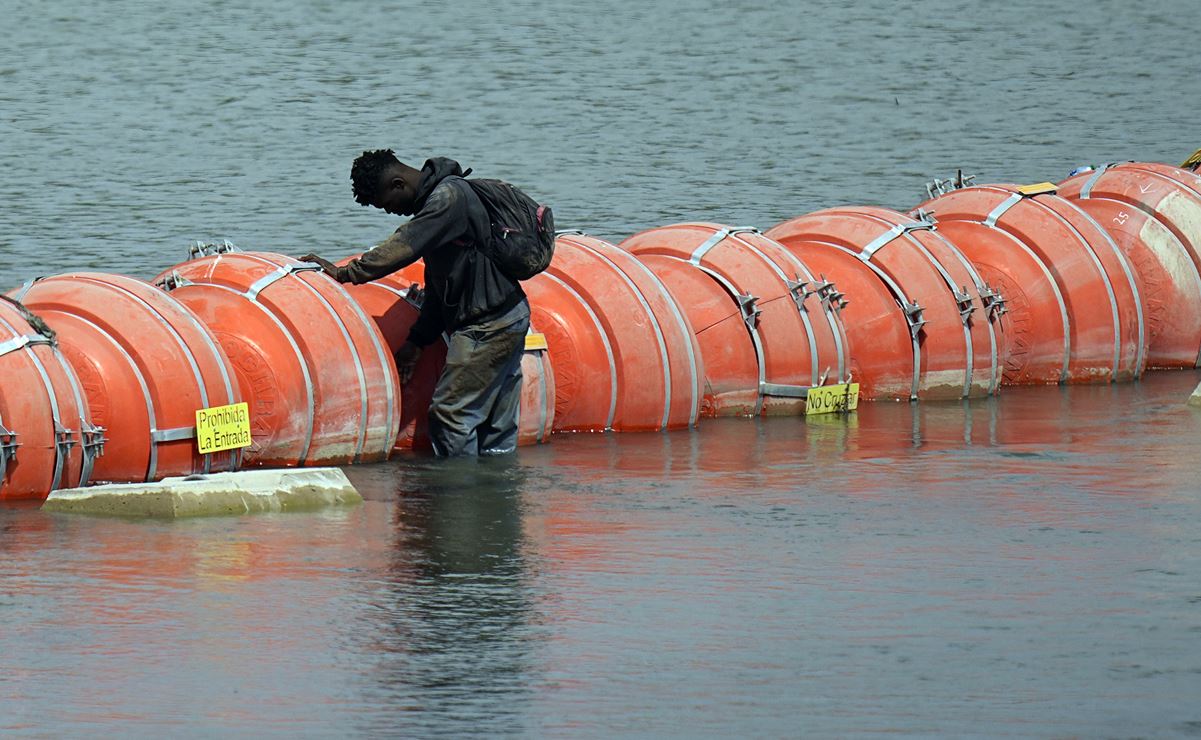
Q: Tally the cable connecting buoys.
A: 9